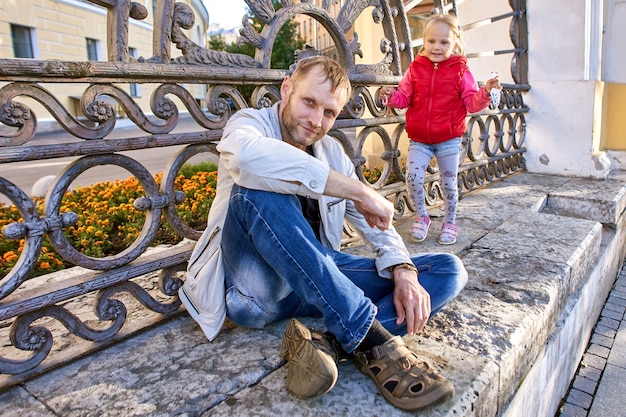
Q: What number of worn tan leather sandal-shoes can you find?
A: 2